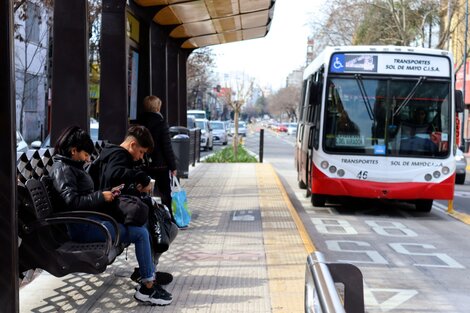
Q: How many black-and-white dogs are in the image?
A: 0